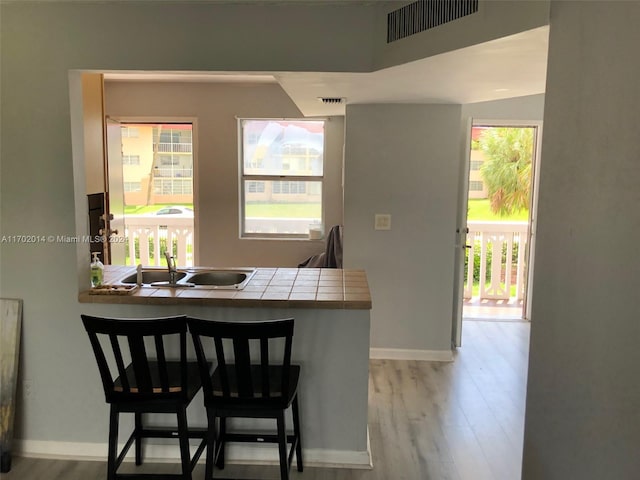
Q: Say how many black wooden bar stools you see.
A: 2